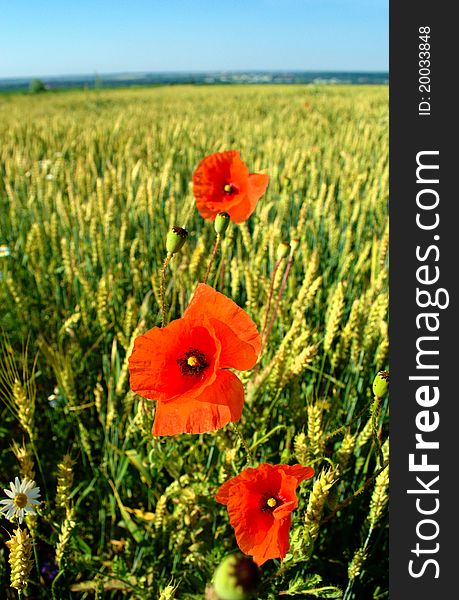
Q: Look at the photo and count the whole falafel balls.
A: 0